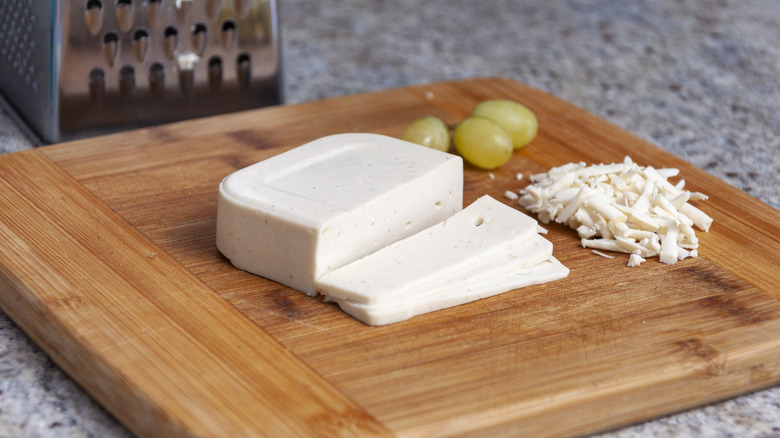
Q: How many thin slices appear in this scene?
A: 3